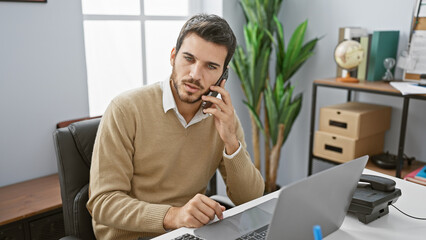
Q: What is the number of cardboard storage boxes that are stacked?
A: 2